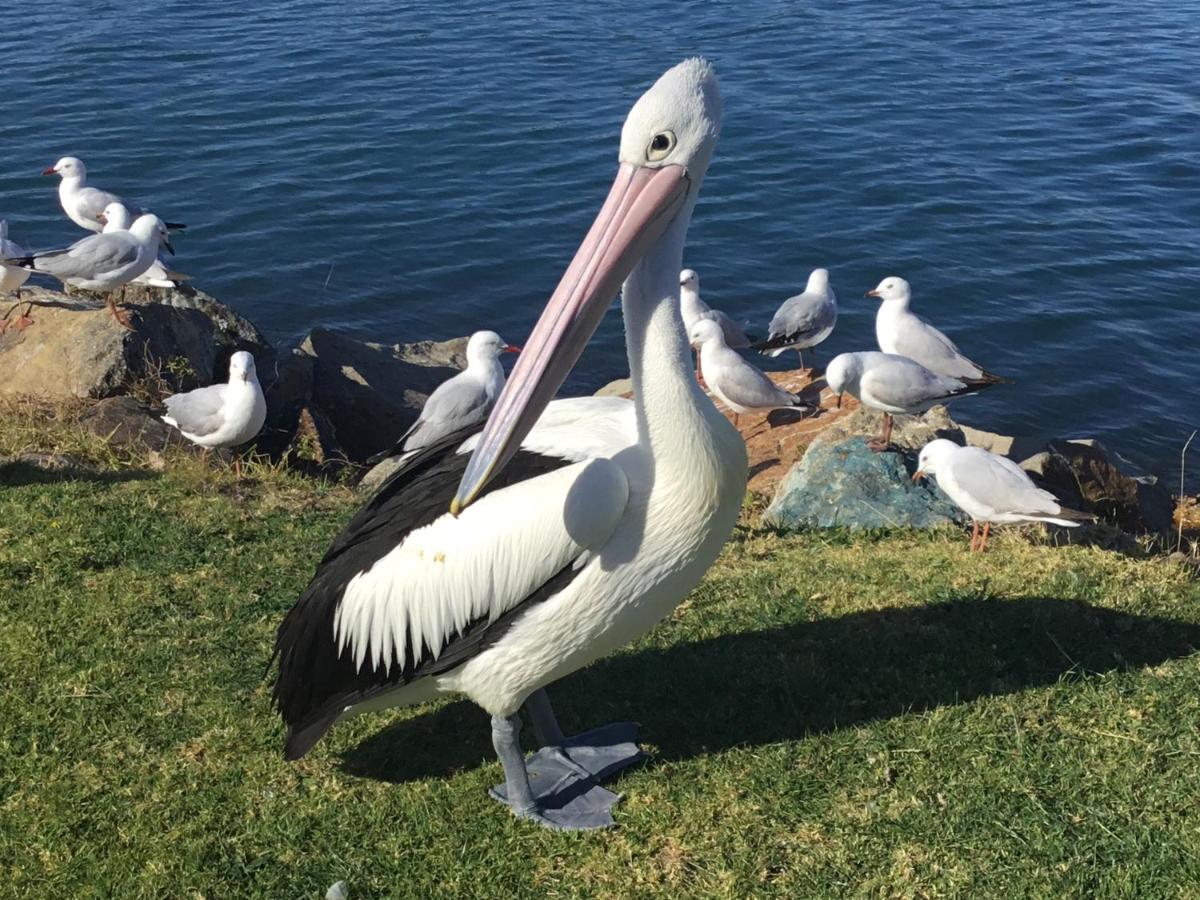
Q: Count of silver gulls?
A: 12